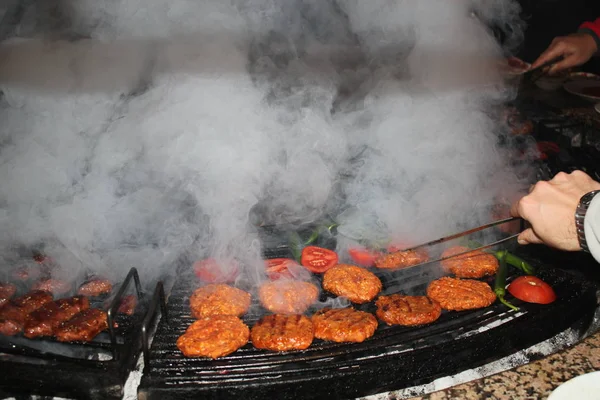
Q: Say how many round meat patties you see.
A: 10